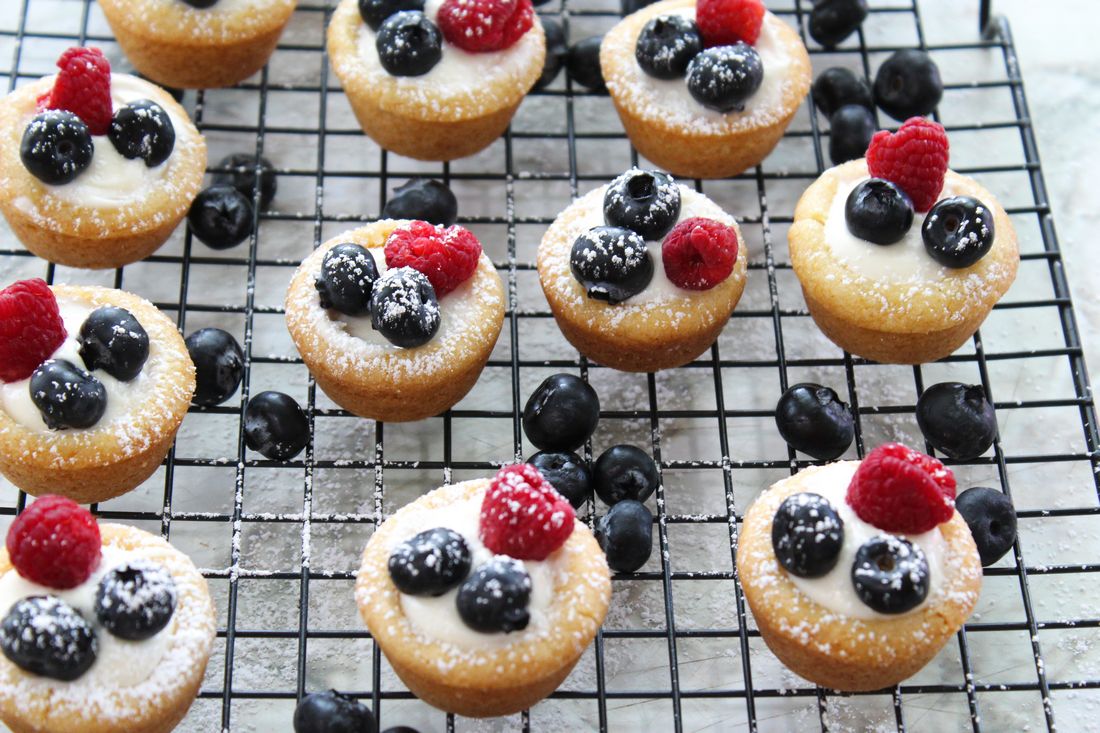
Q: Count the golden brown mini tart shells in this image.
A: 11